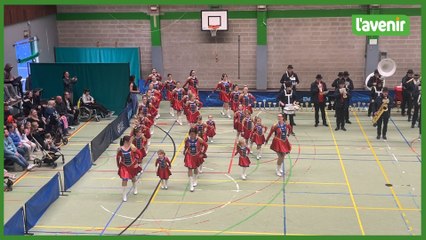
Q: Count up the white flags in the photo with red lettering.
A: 0